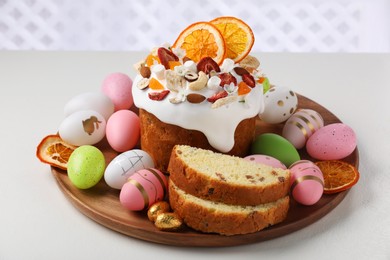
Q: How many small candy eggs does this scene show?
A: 2